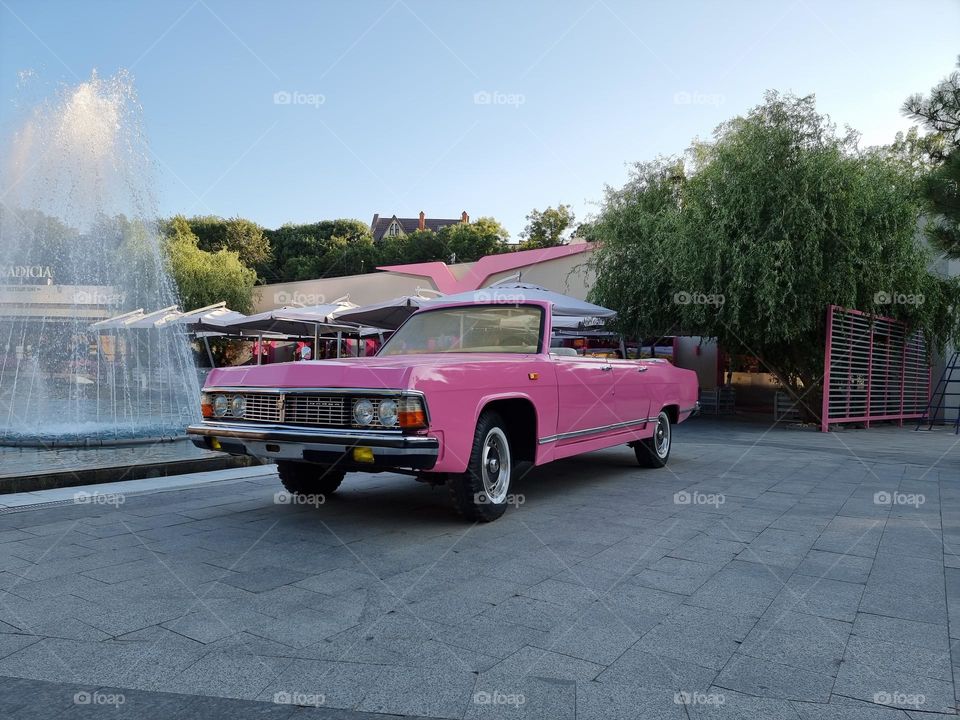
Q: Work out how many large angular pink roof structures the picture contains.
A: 1